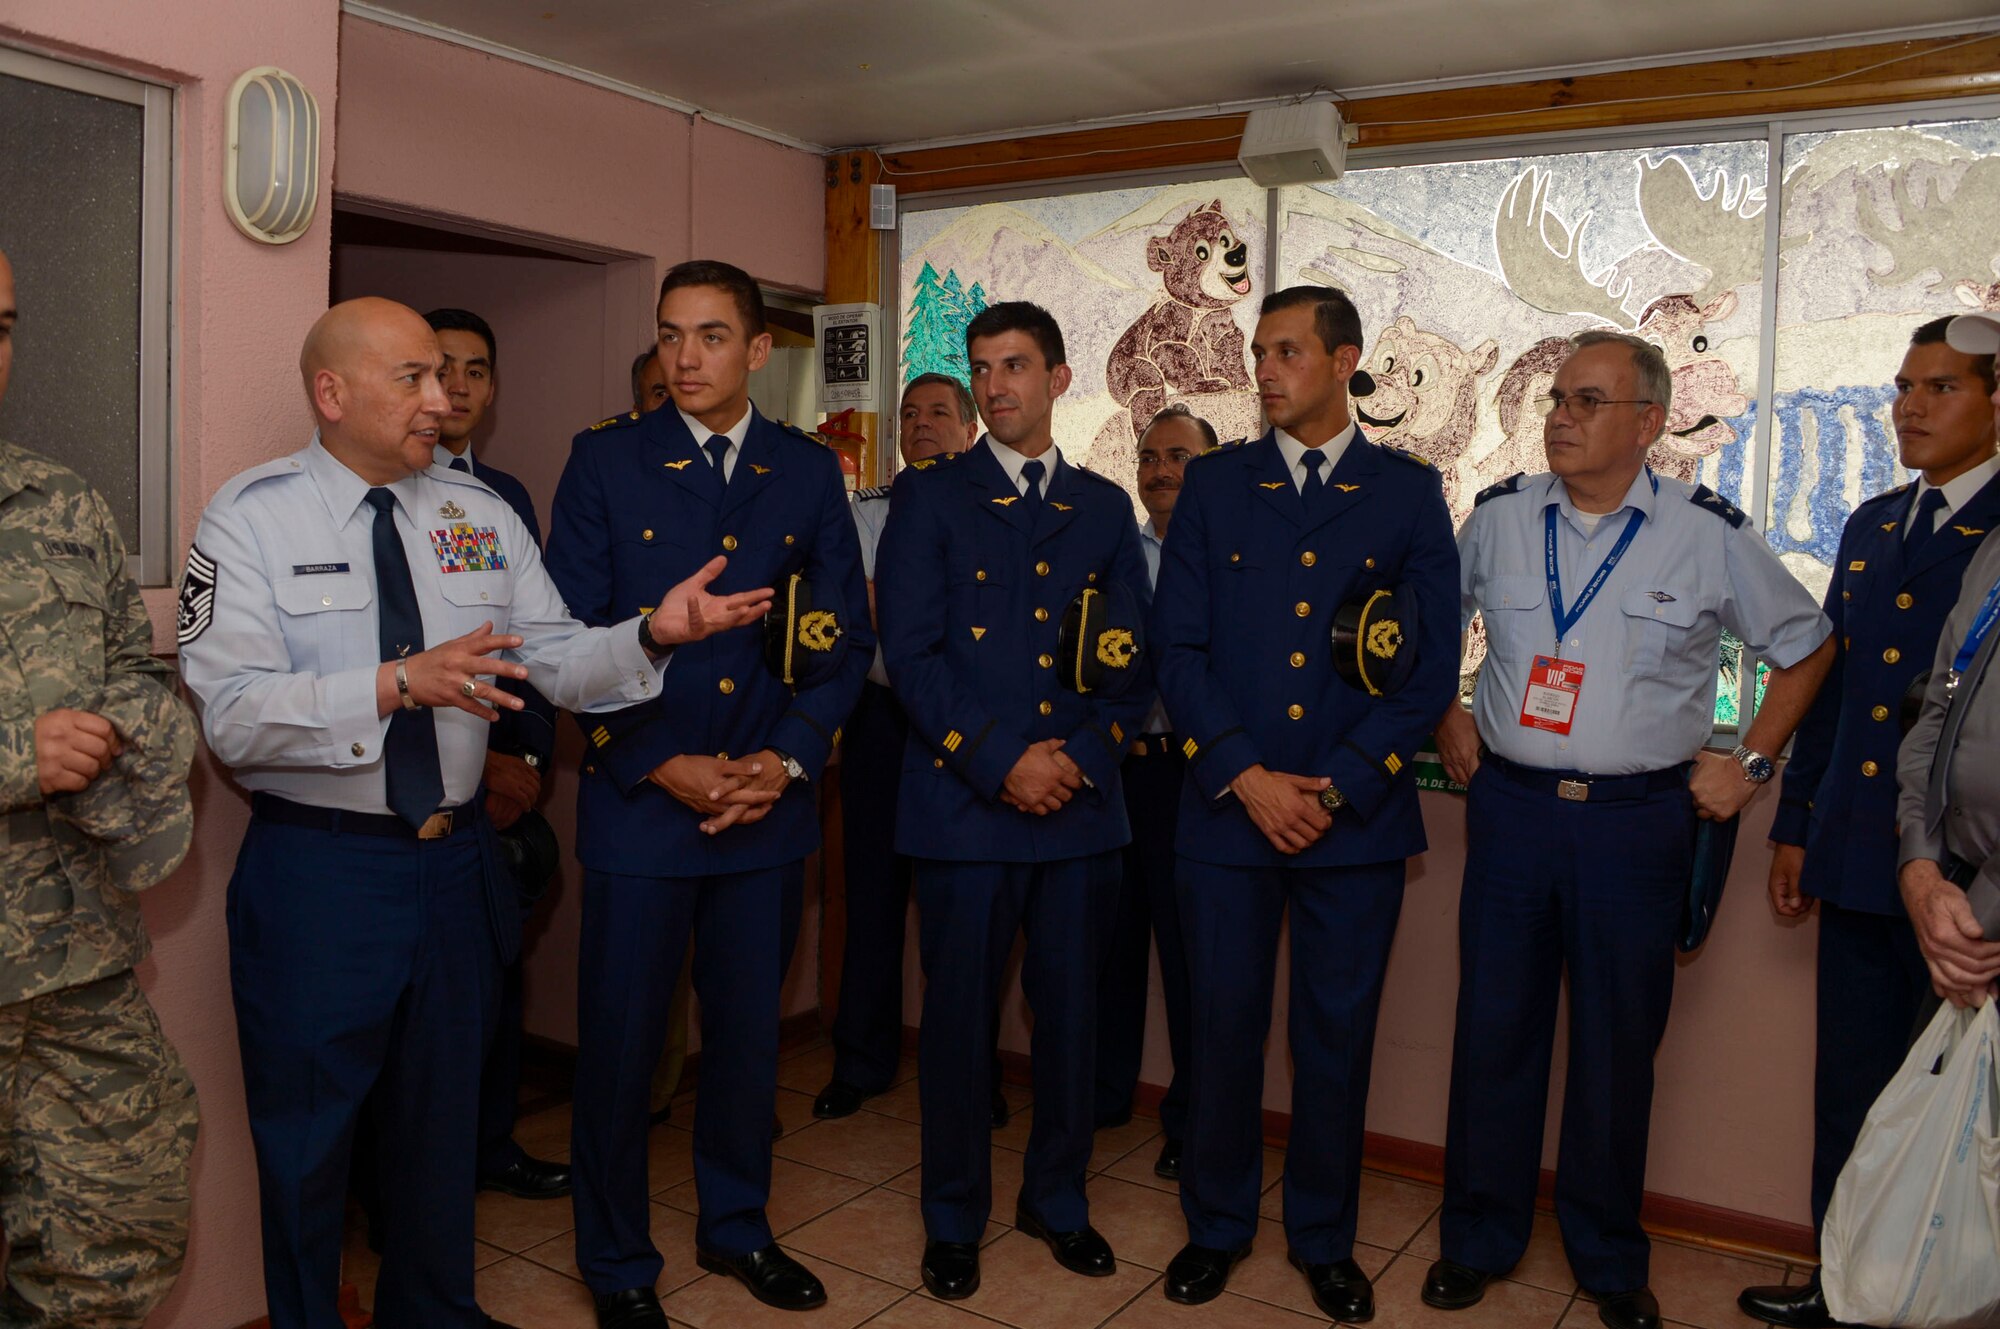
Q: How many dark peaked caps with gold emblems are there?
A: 3